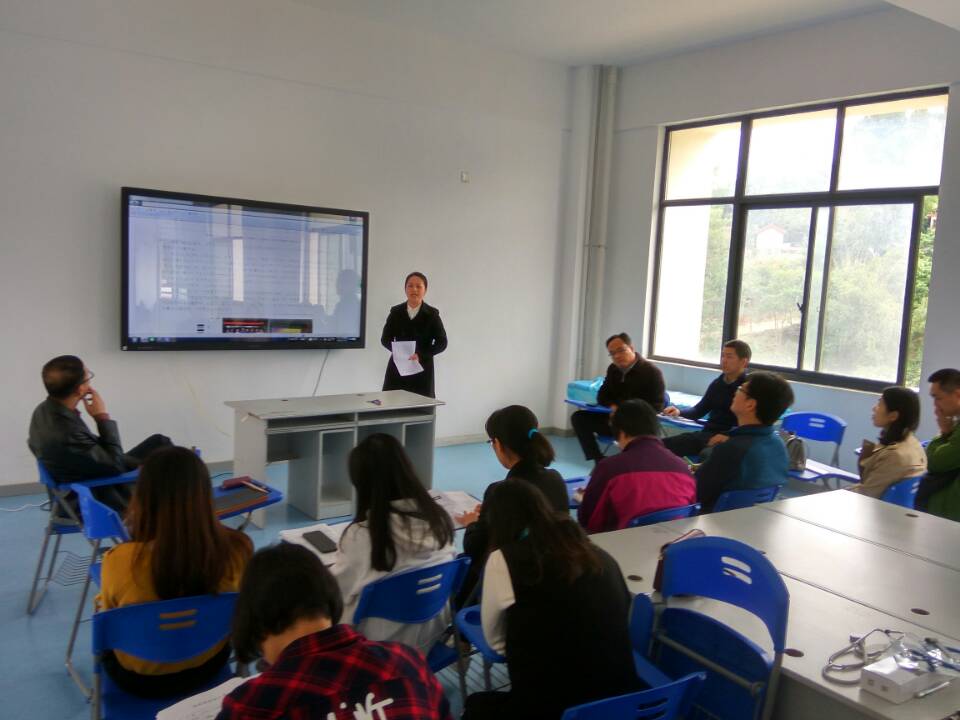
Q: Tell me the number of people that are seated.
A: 12